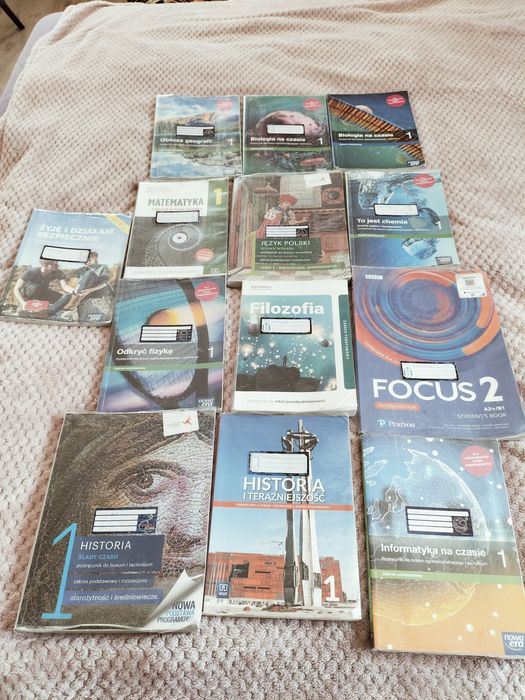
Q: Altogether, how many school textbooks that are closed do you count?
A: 13